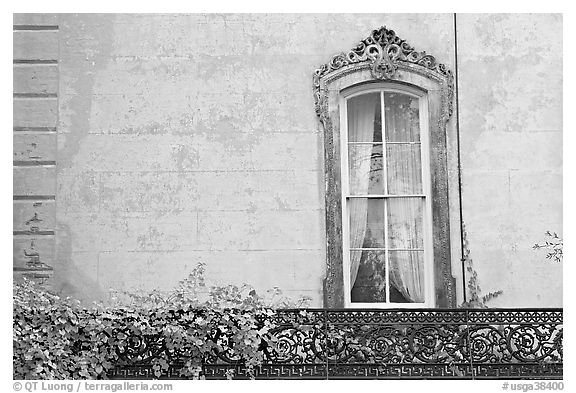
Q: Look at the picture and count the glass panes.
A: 8